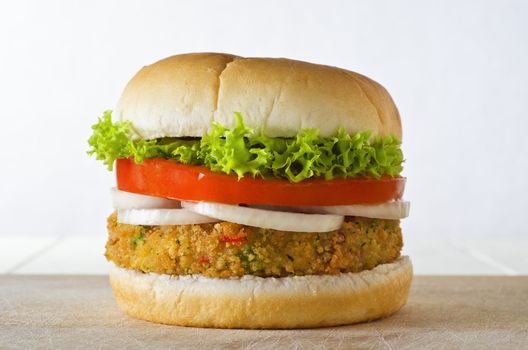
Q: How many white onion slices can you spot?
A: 4